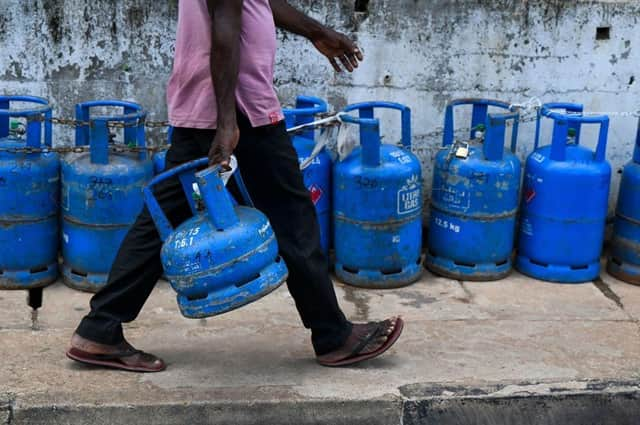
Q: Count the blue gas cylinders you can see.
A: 9